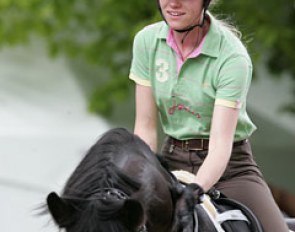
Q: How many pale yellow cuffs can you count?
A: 2